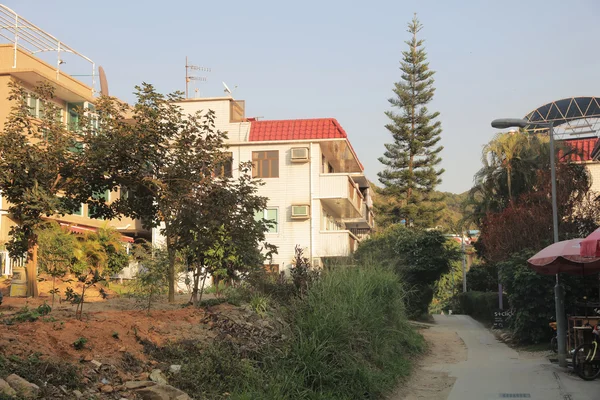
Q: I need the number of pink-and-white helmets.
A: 0